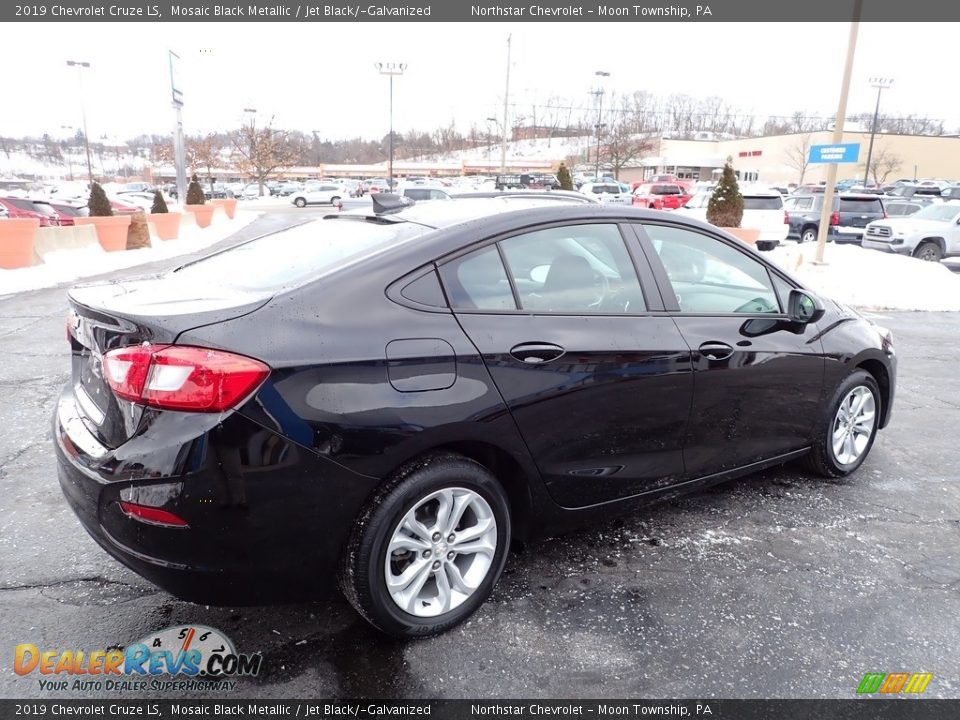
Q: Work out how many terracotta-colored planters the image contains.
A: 6